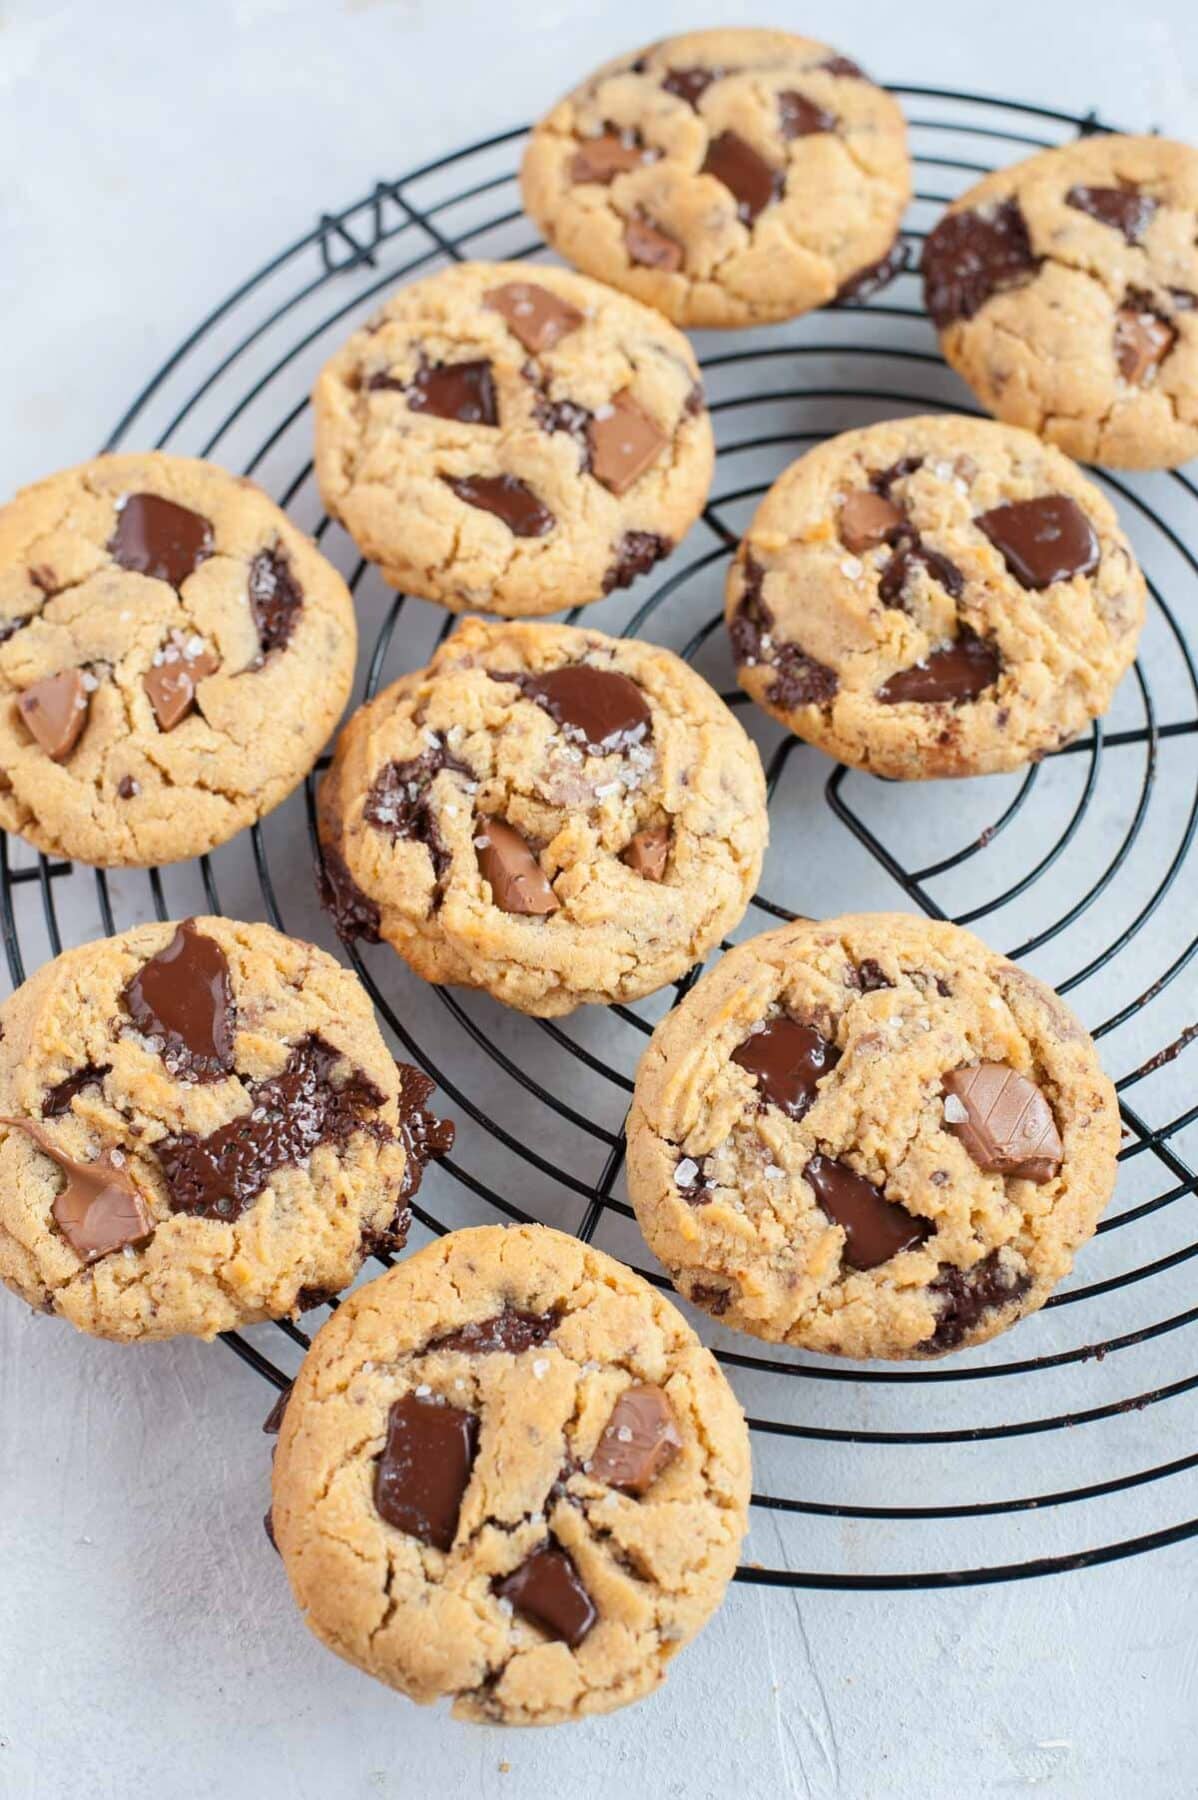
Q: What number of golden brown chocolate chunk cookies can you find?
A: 9